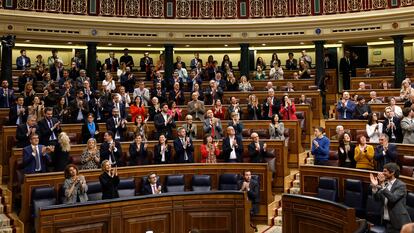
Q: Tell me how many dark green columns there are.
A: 6